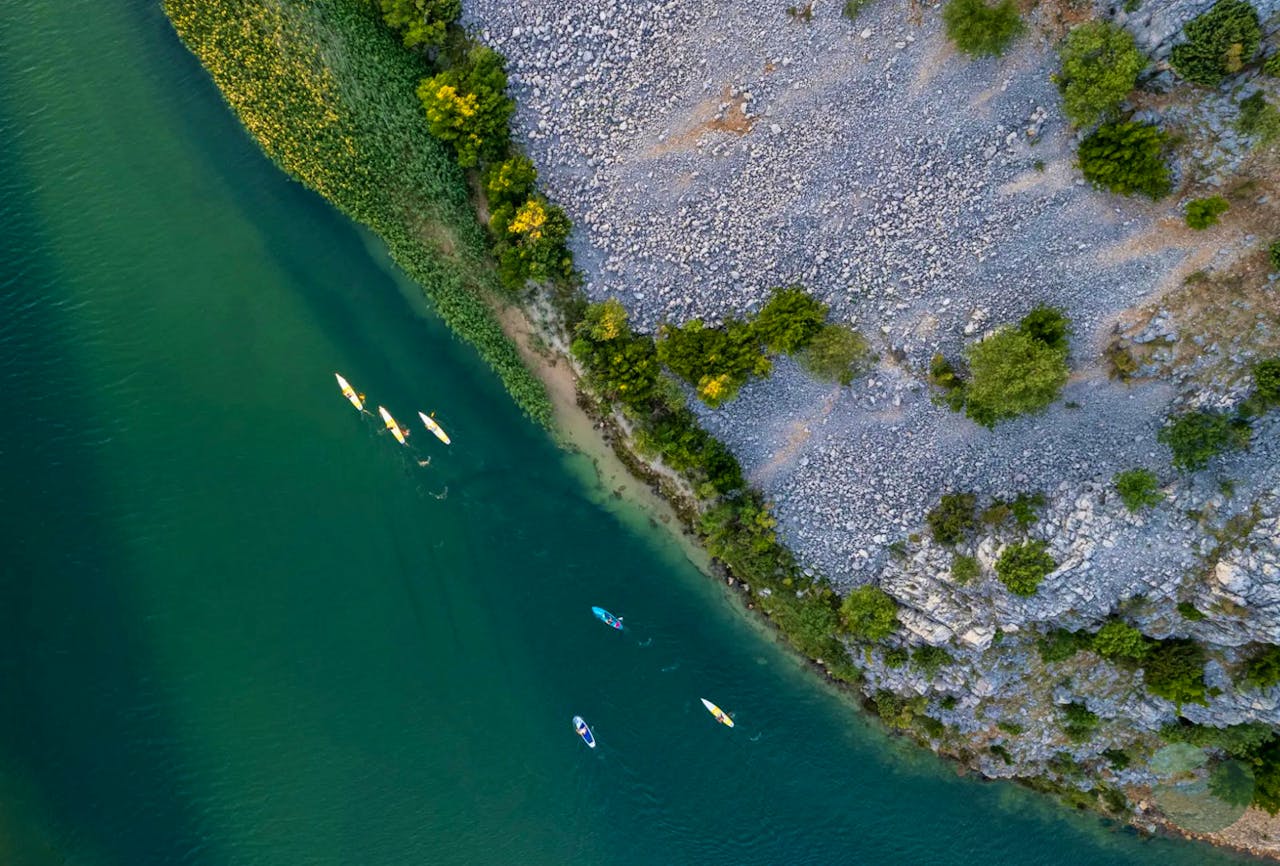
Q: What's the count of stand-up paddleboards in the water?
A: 6